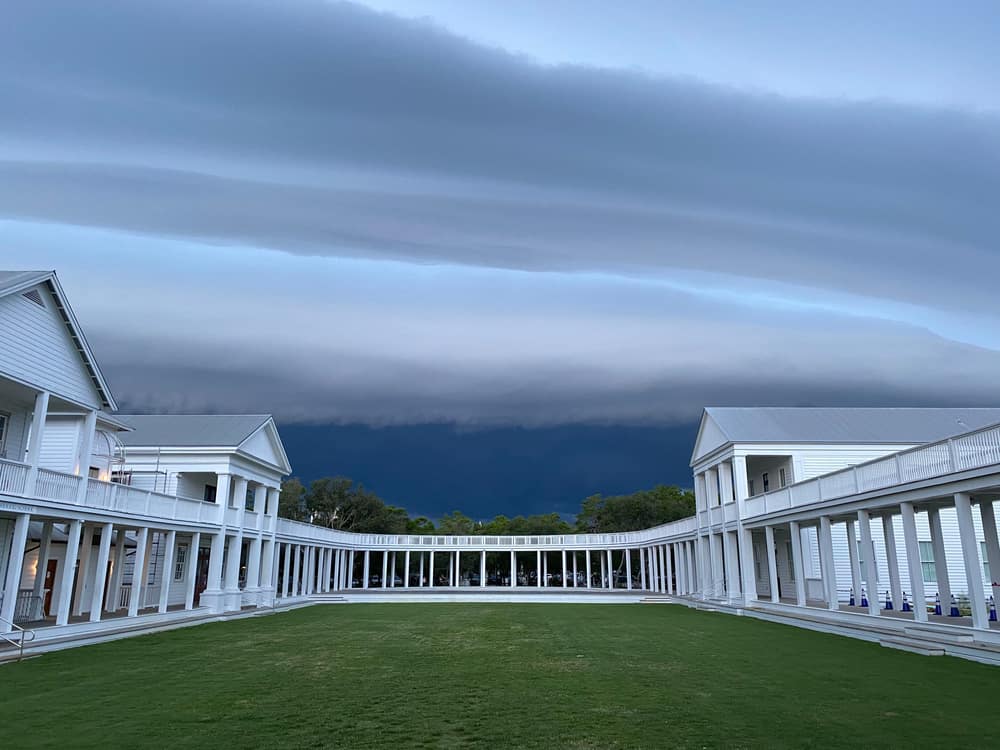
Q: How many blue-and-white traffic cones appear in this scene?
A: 7